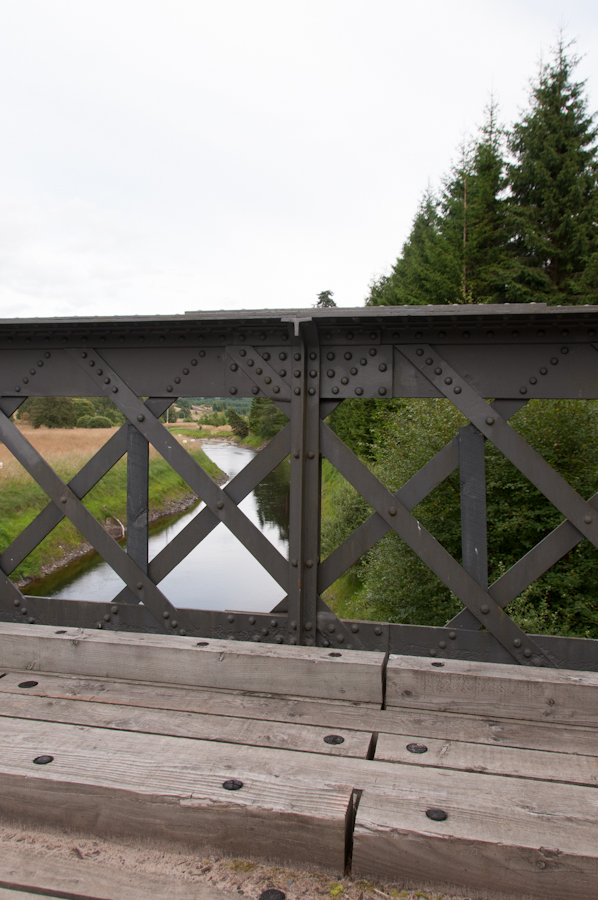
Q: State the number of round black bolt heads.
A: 11